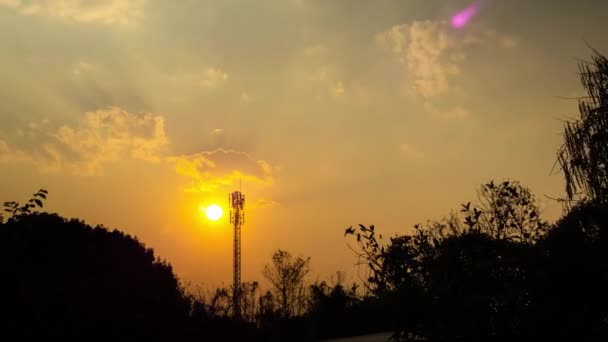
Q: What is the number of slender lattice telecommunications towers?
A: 1